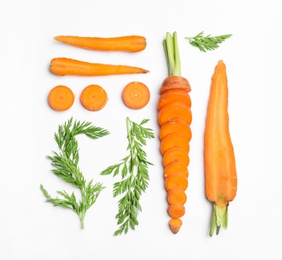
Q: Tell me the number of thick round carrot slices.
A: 3